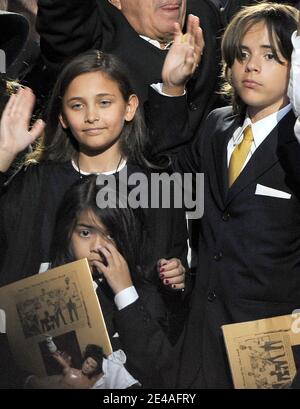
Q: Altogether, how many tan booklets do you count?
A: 2